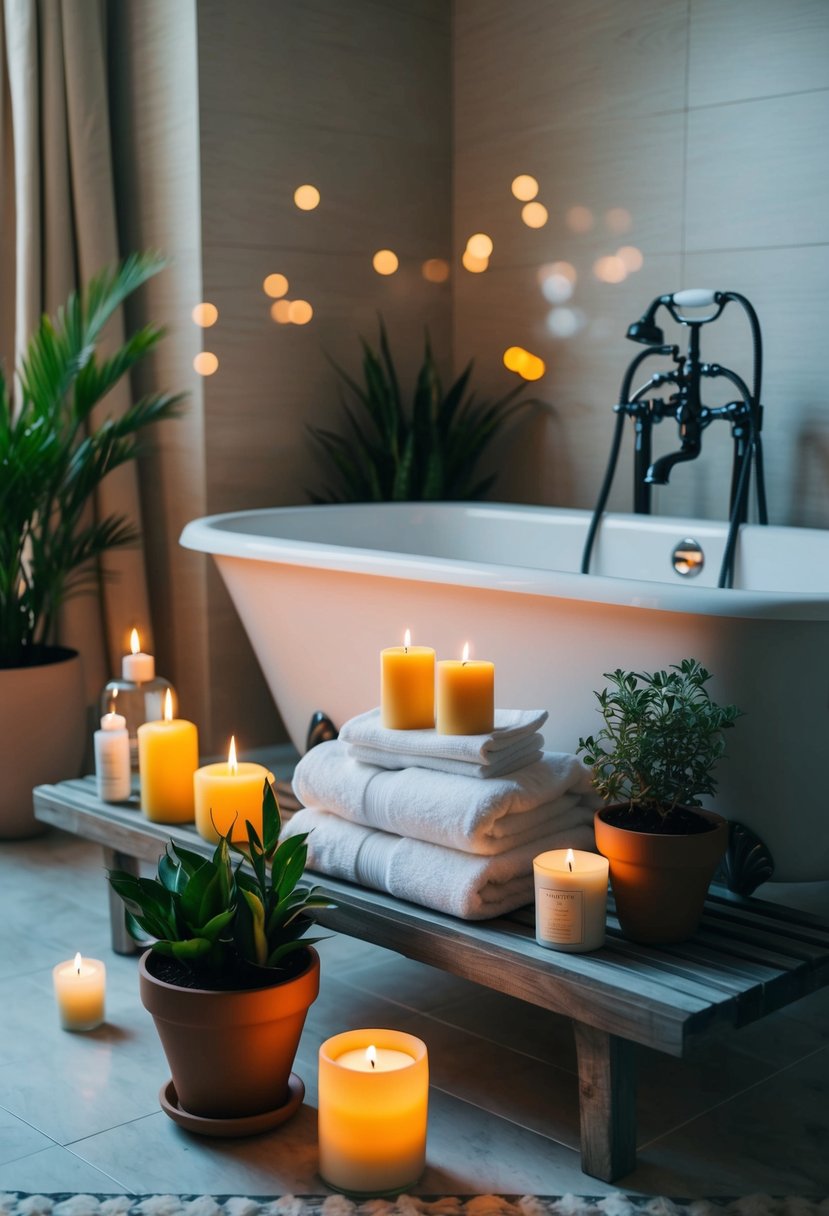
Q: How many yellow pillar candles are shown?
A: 4